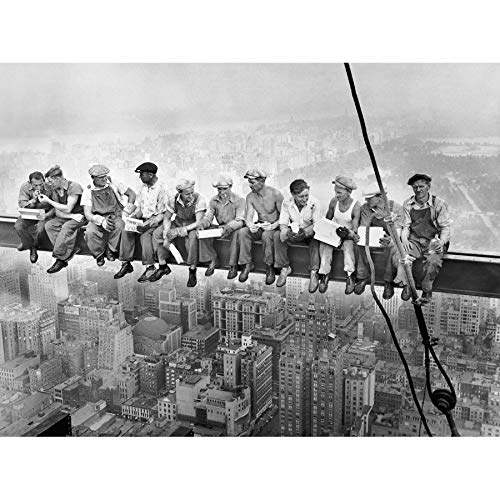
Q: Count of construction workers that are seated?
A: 11